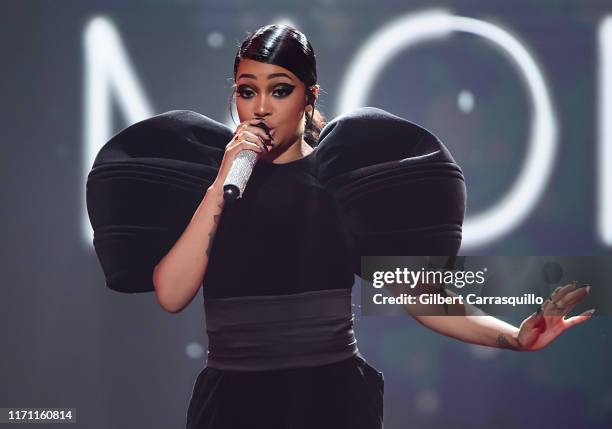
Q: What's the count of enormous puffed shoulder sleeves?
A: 2